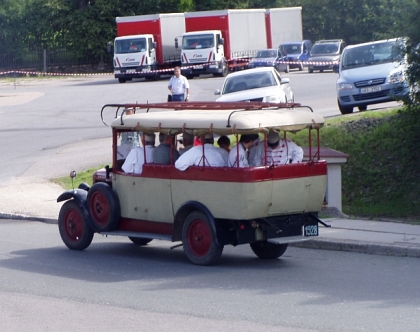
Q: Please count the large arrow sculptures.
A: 0